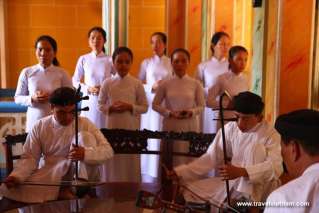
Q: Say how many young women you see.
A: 7